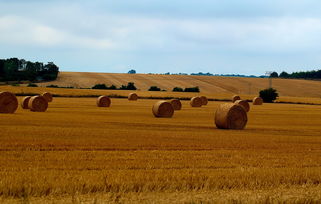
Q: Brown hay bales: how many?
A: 14